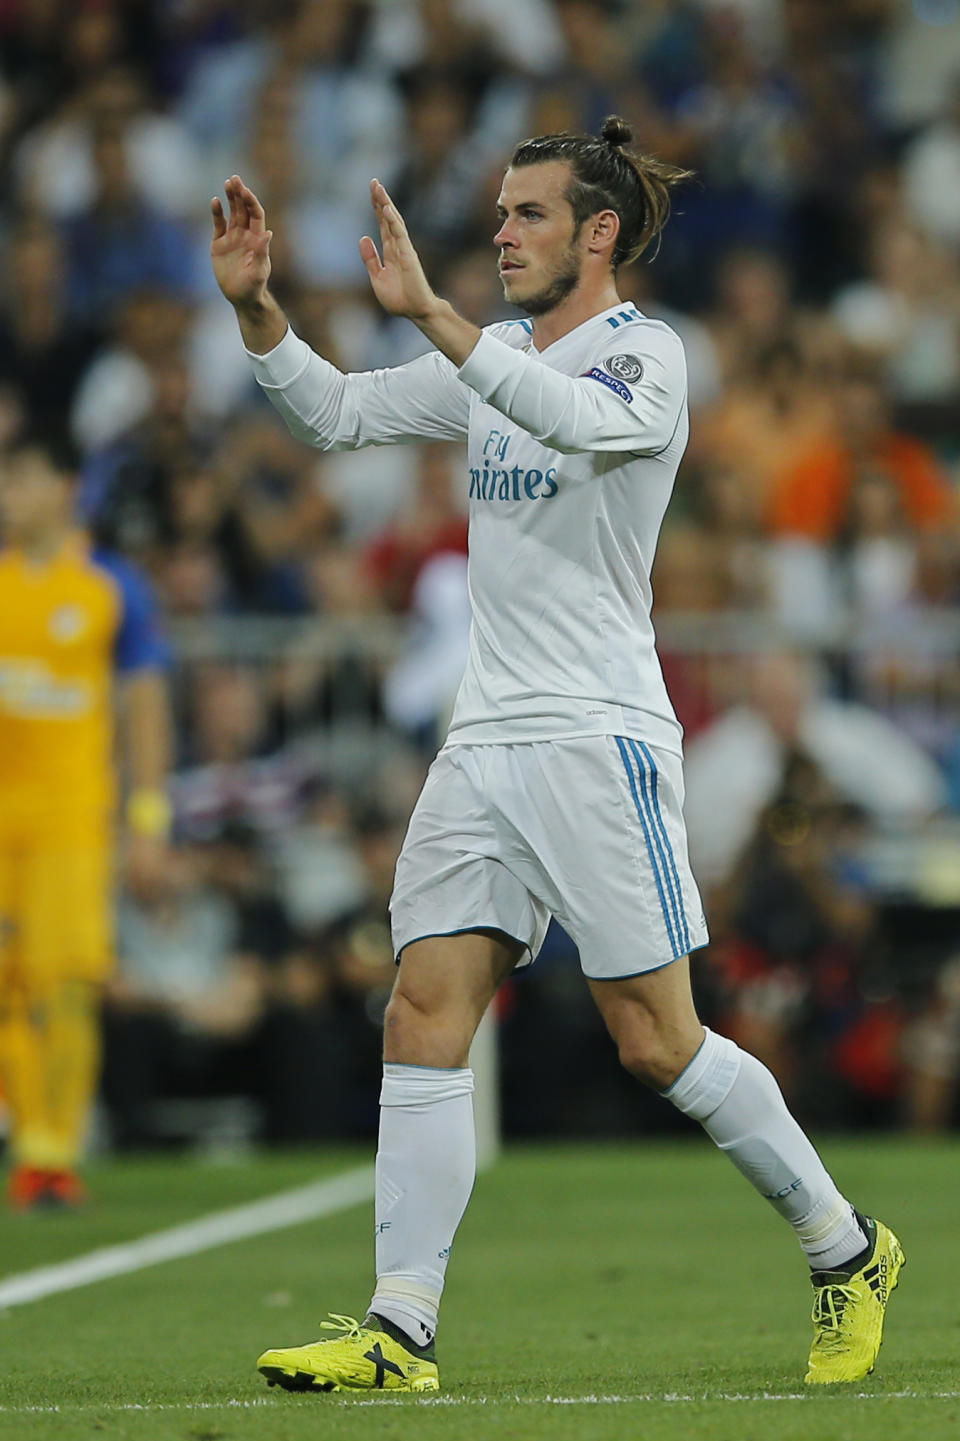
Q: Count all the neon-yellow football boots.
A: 2